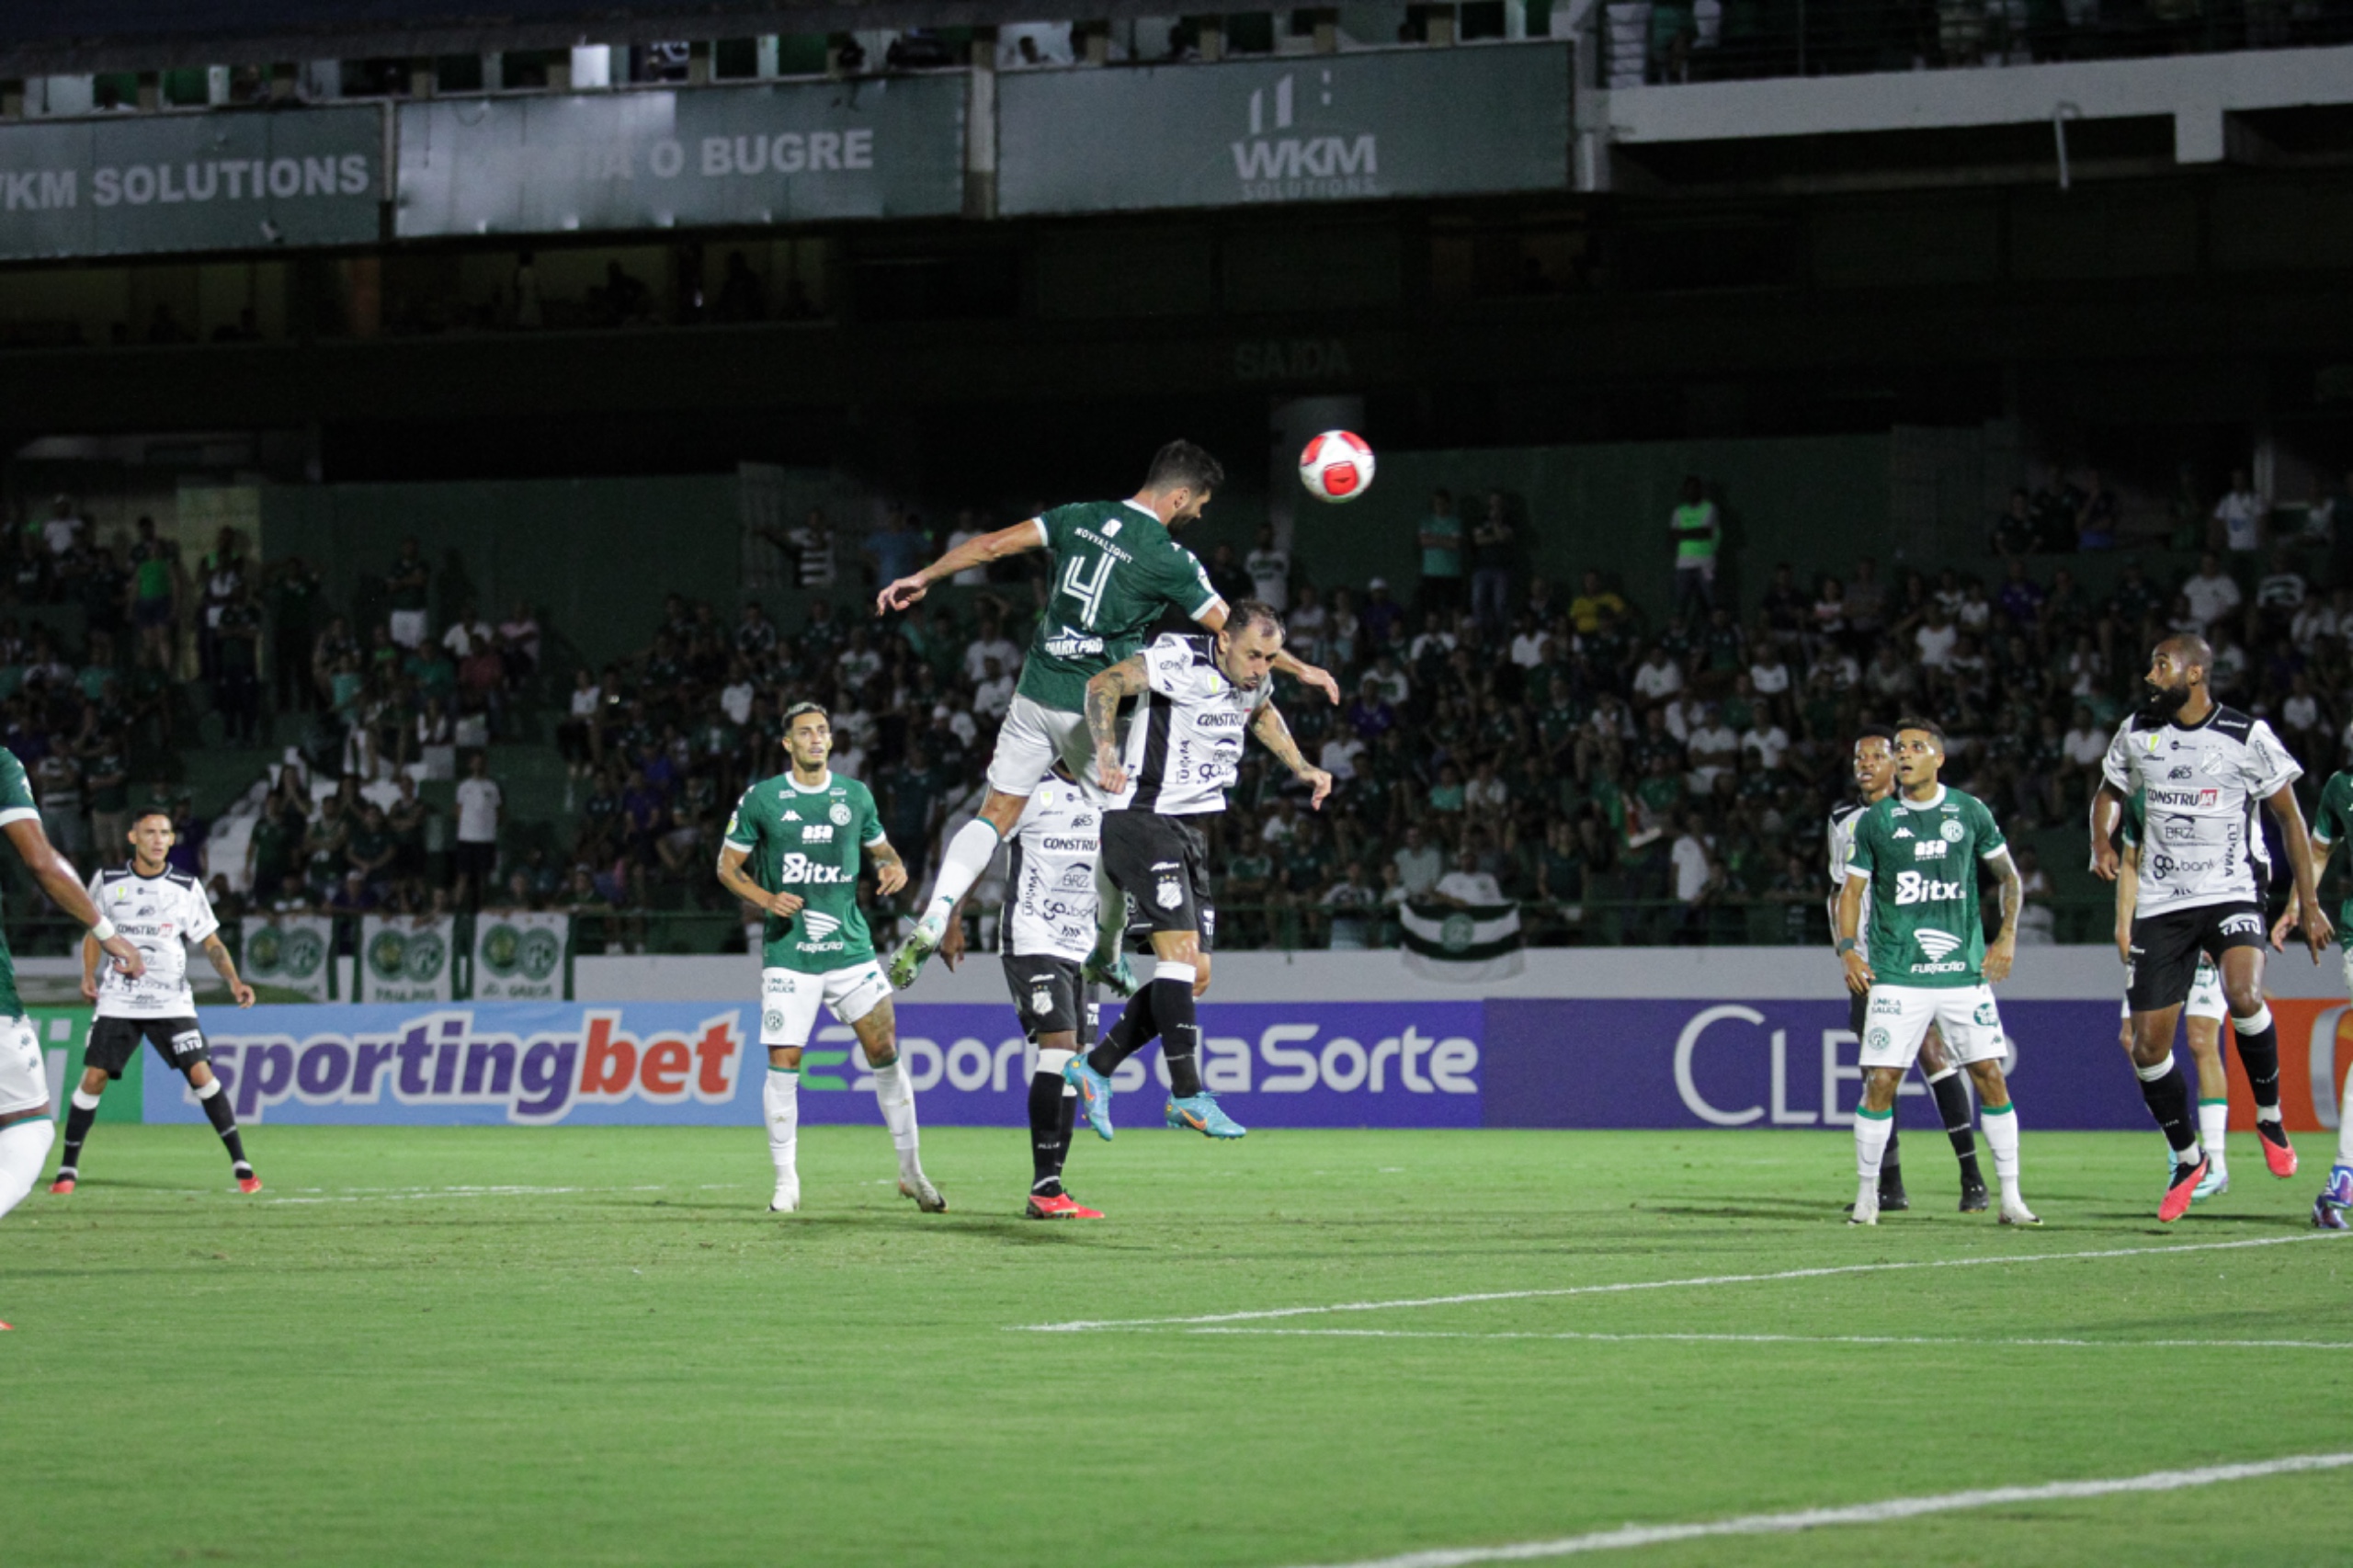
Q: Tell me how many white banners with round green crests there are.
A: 3